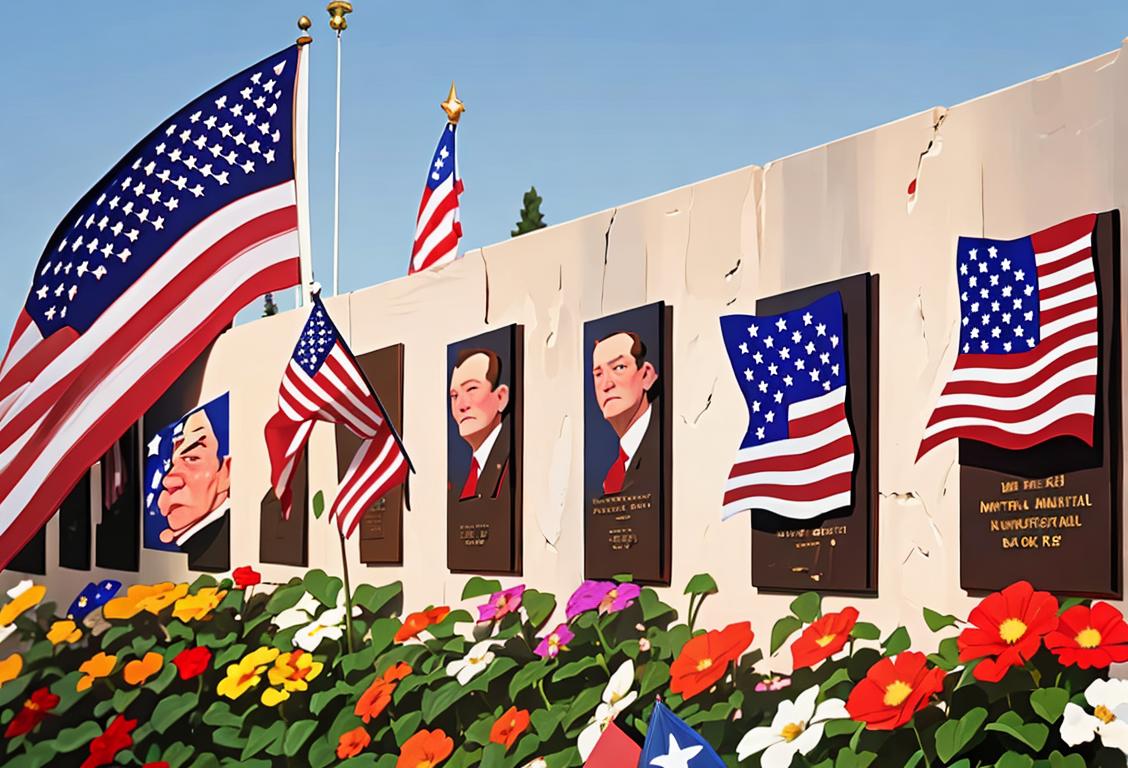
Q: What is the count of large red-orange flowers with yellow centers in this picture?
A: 5